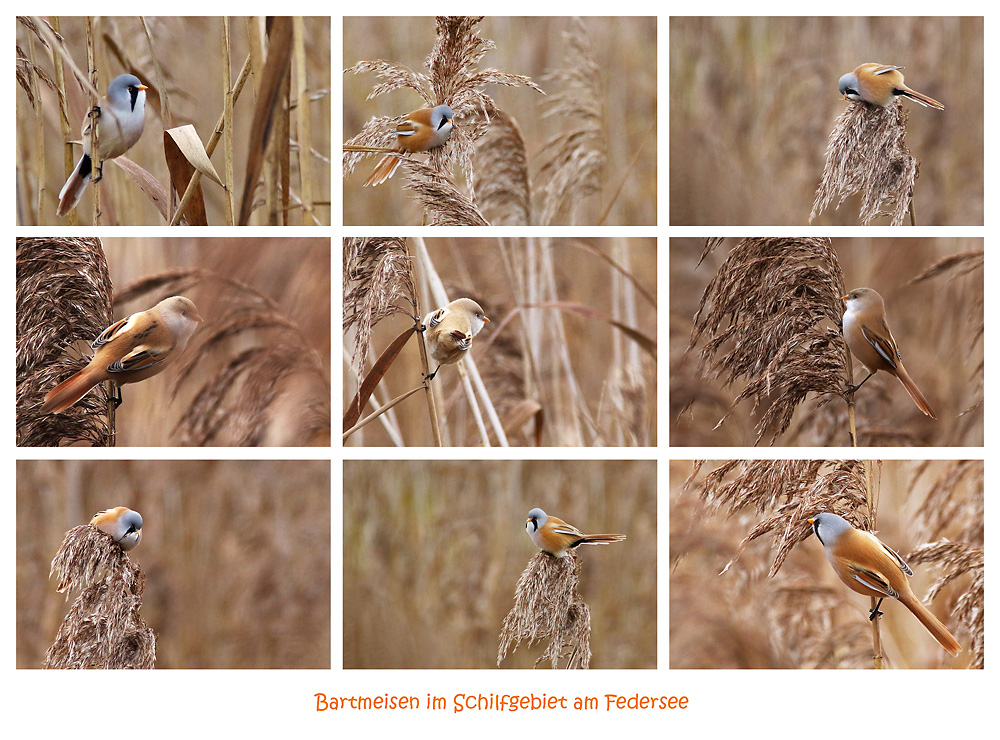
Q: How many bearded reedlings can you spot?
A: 9